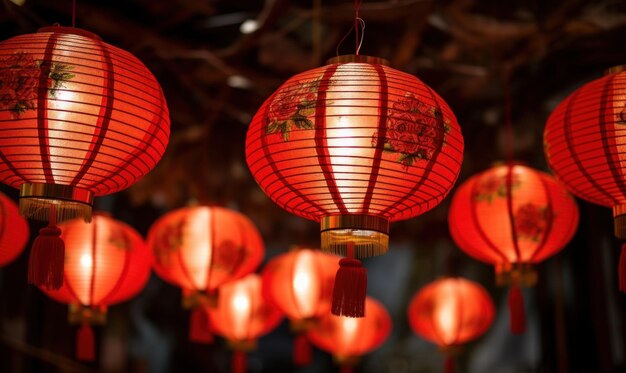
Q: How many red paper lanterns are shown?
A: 11